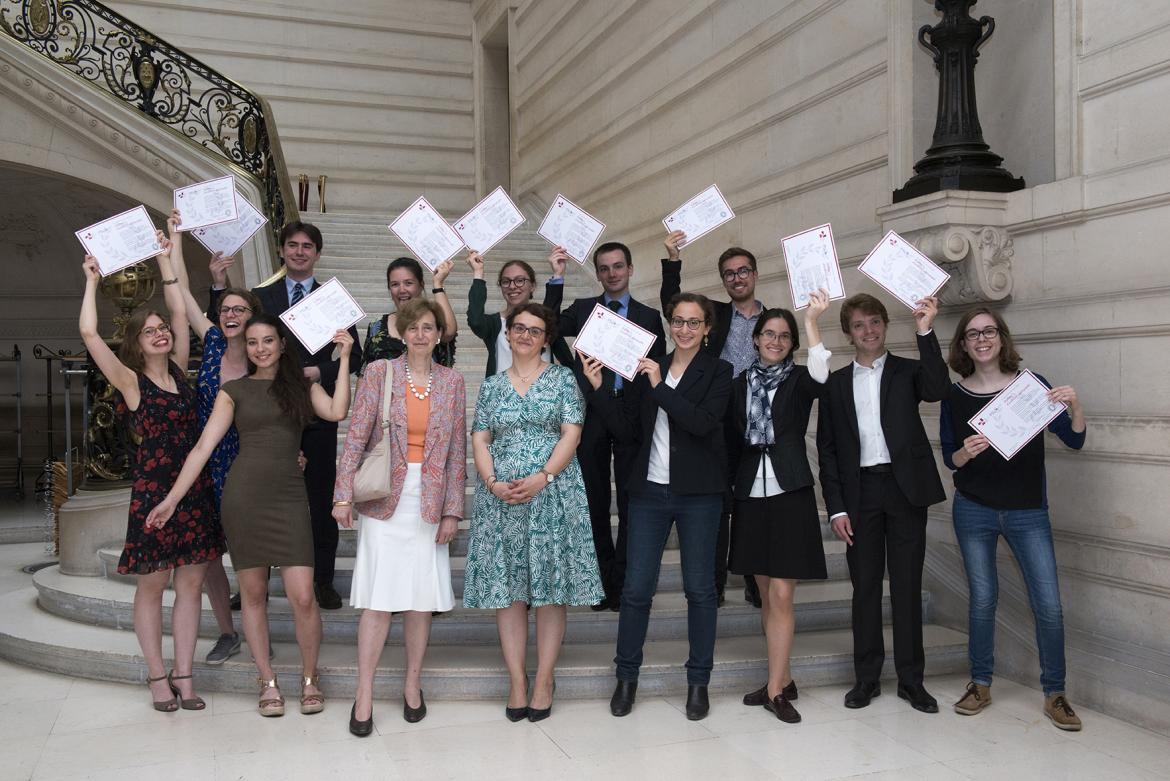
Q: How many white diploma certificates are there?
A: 12